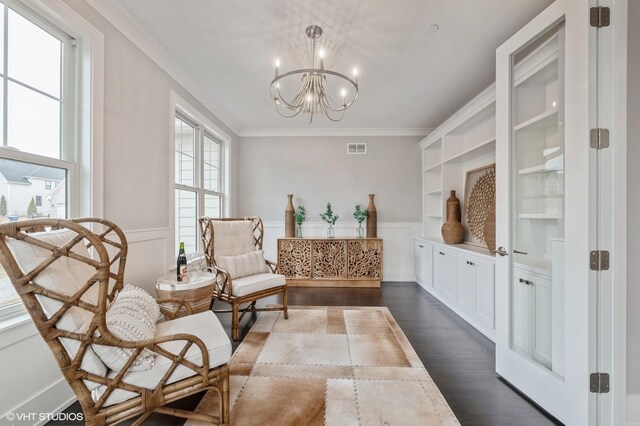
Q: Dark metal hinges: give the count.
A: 4